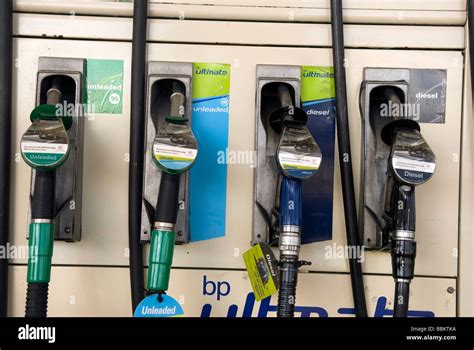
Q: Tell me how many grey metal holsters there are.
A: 4